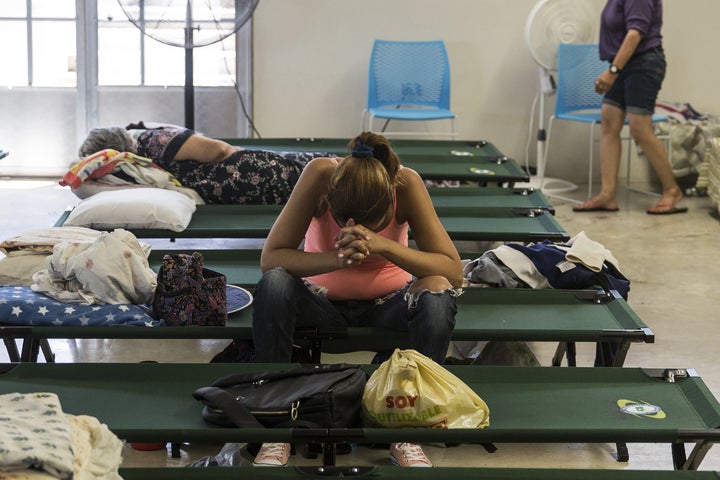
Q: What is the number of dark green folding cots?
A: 8